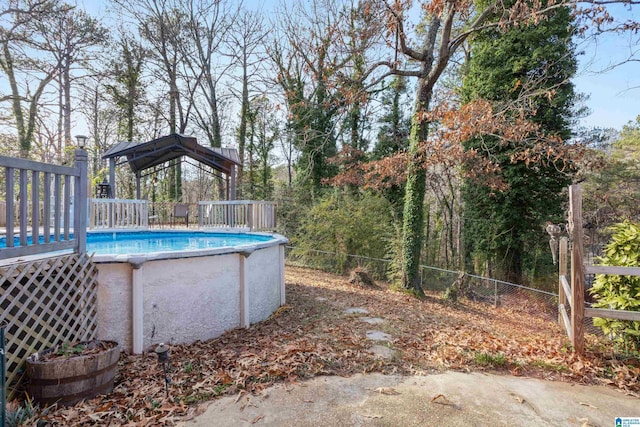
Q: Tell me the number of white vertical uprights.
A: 3